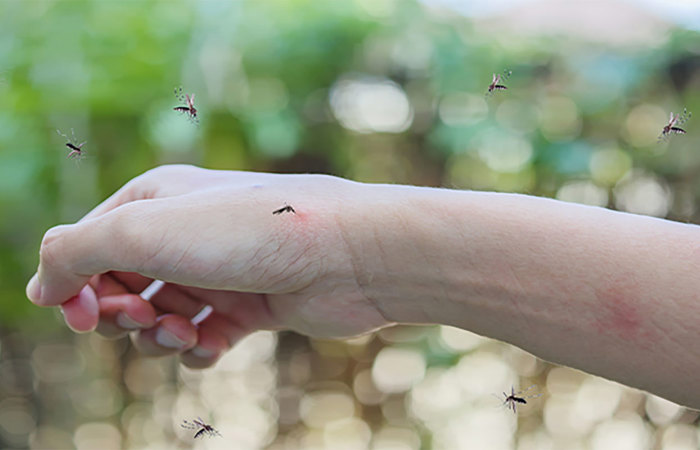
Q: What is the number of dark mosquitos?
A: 7